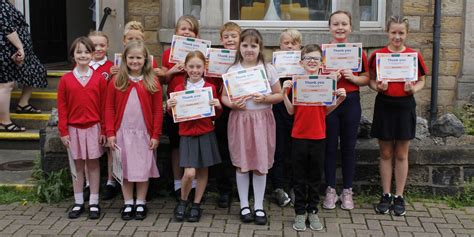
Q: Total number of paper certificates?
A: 11